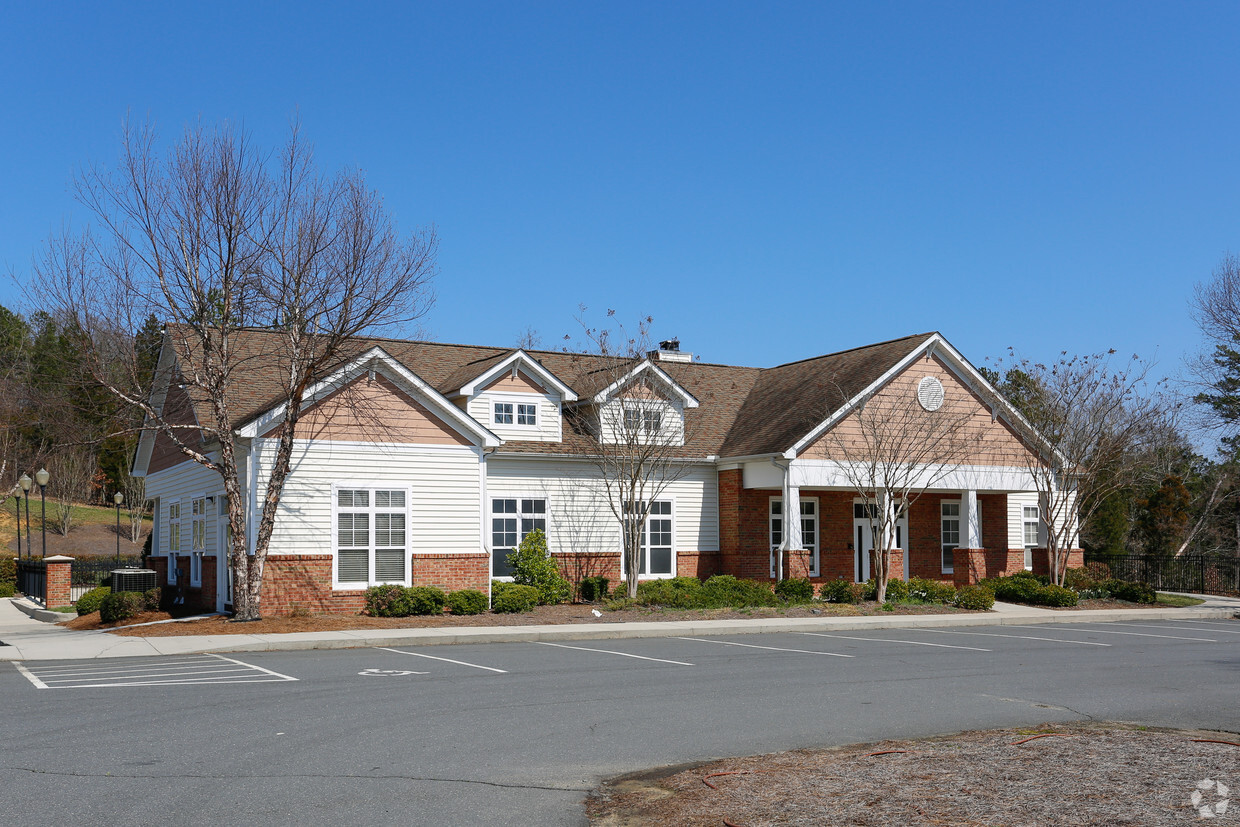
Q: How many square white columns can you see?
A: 4